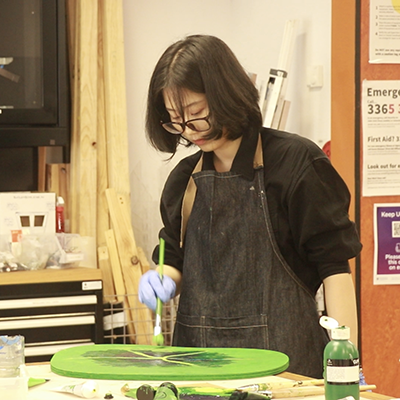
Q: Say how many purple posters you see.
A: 1